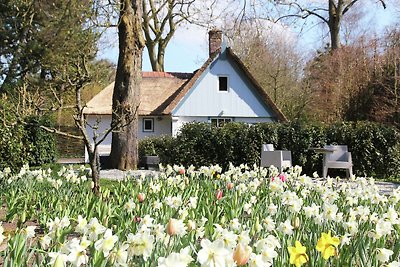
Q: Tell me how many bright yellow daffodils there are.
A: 2